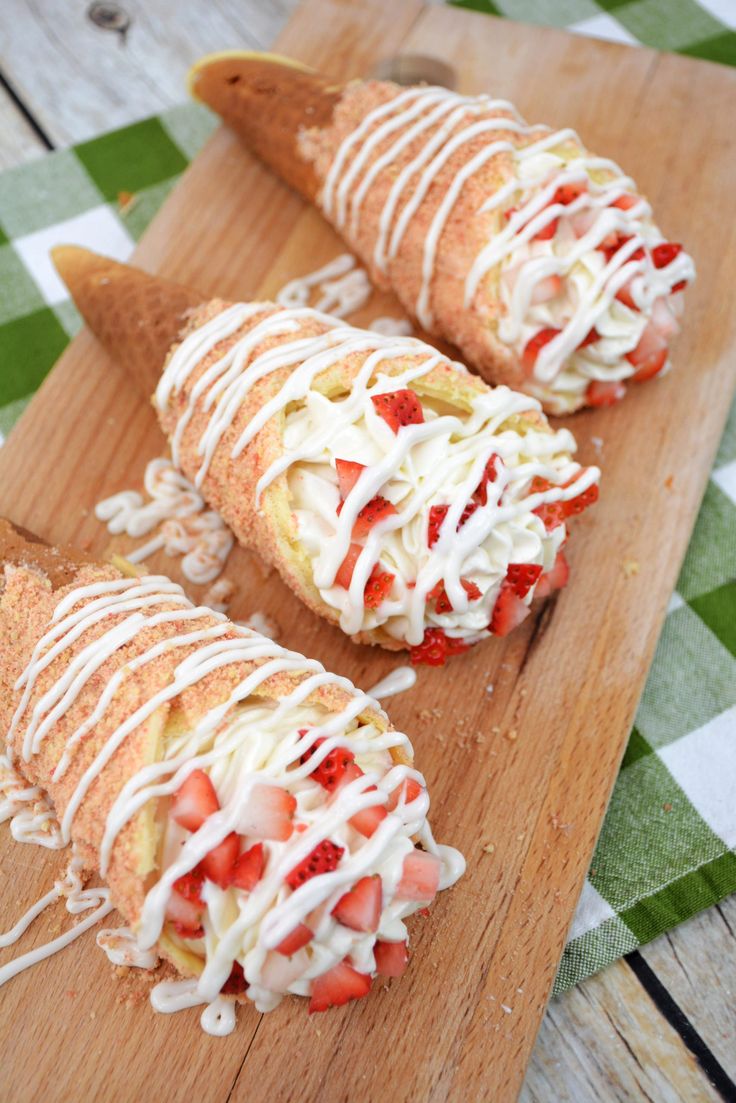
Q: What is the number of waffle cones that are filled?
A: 3